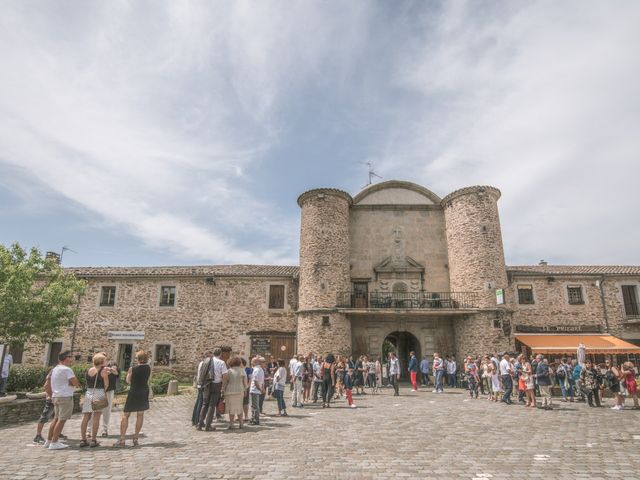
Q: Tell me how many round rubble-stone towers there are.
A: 2